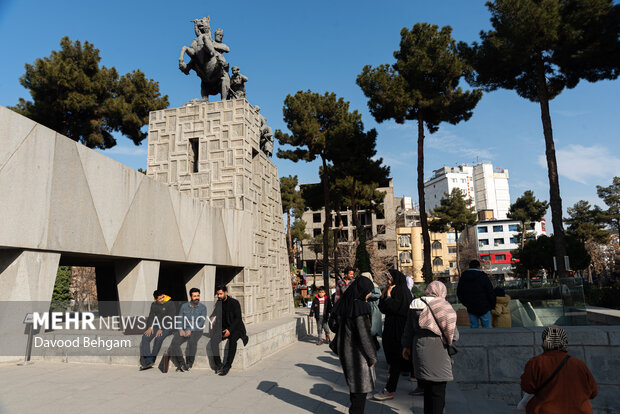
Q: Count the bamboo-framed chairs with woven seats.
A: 0